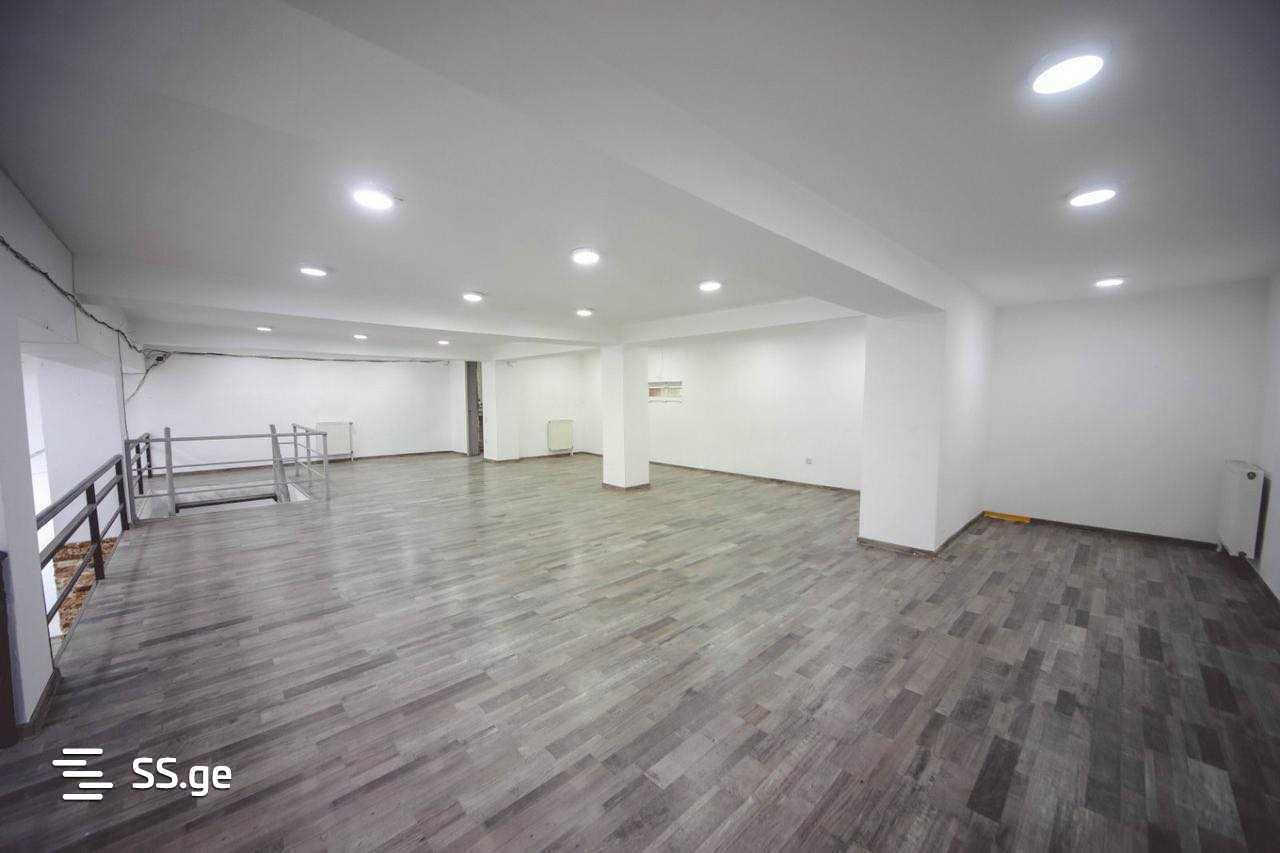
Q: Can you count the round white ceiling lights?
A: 12